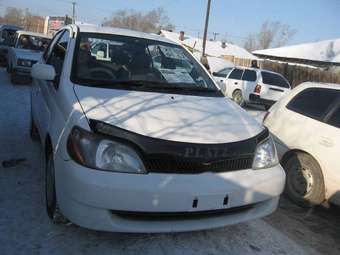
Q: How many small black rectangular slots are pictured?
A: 2